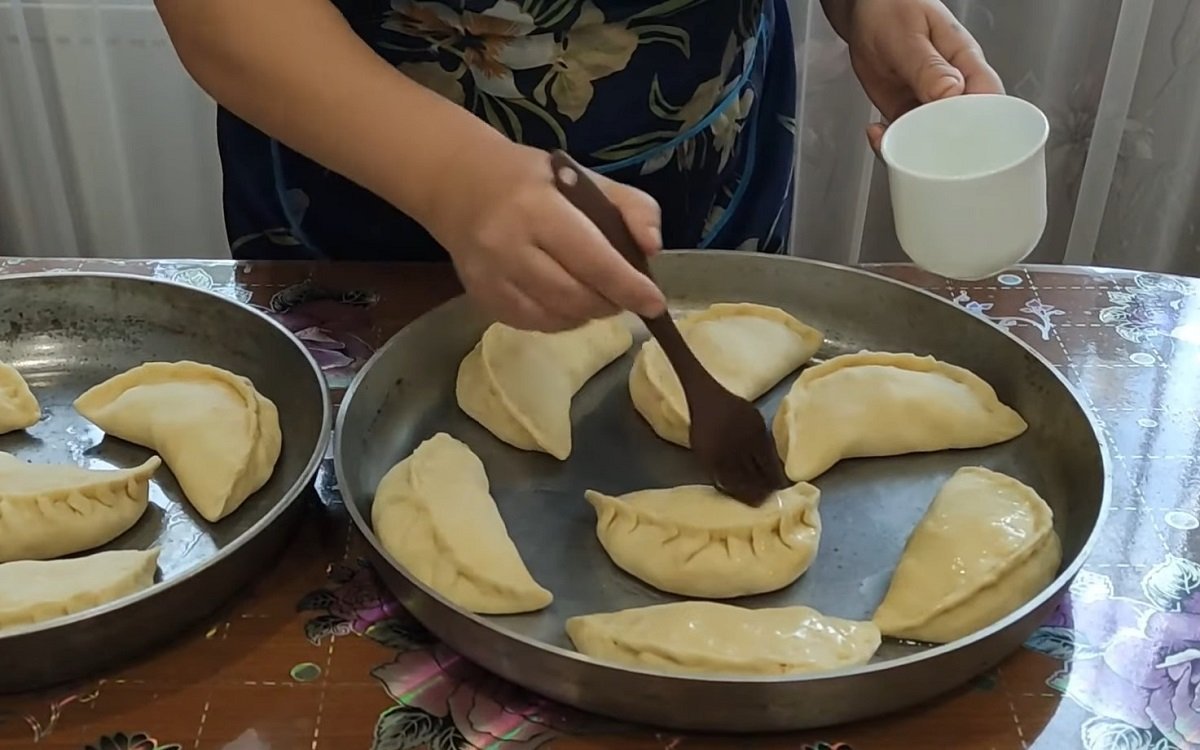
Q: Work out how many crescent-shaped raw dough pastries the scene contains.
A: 11